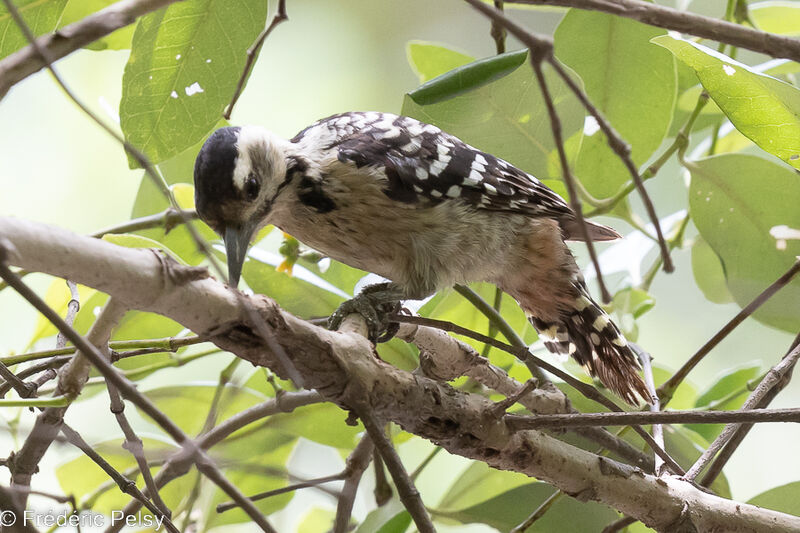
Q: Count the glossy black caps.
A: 1